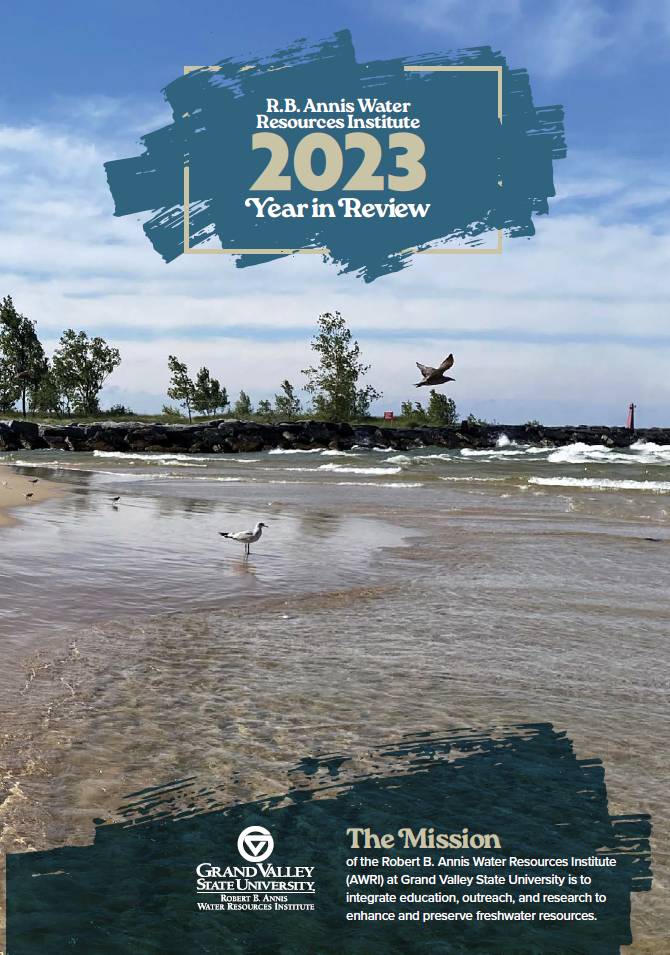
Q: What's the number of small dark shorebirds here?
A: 3